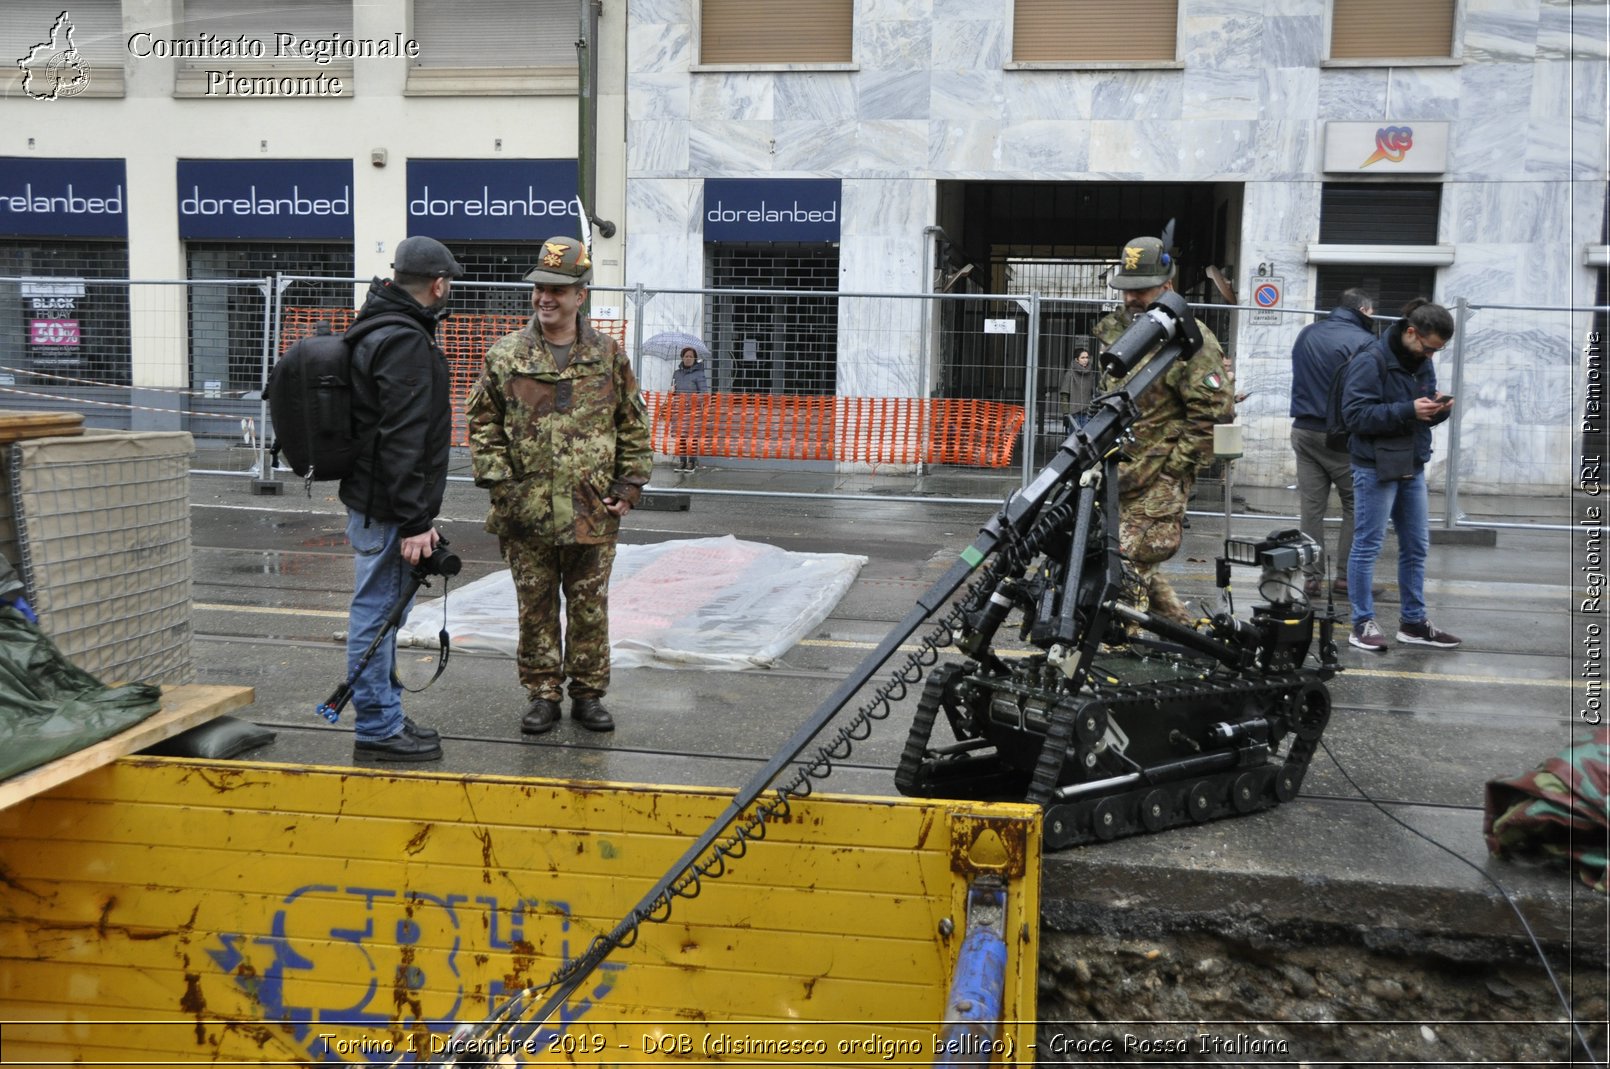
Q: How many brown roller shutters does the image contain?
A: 3